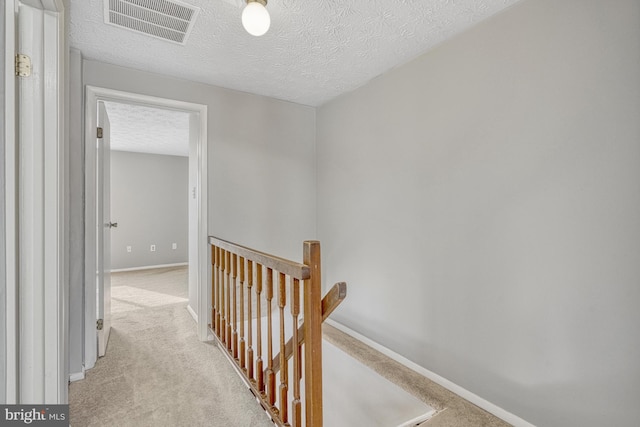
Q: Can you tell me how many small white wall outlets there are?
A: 3